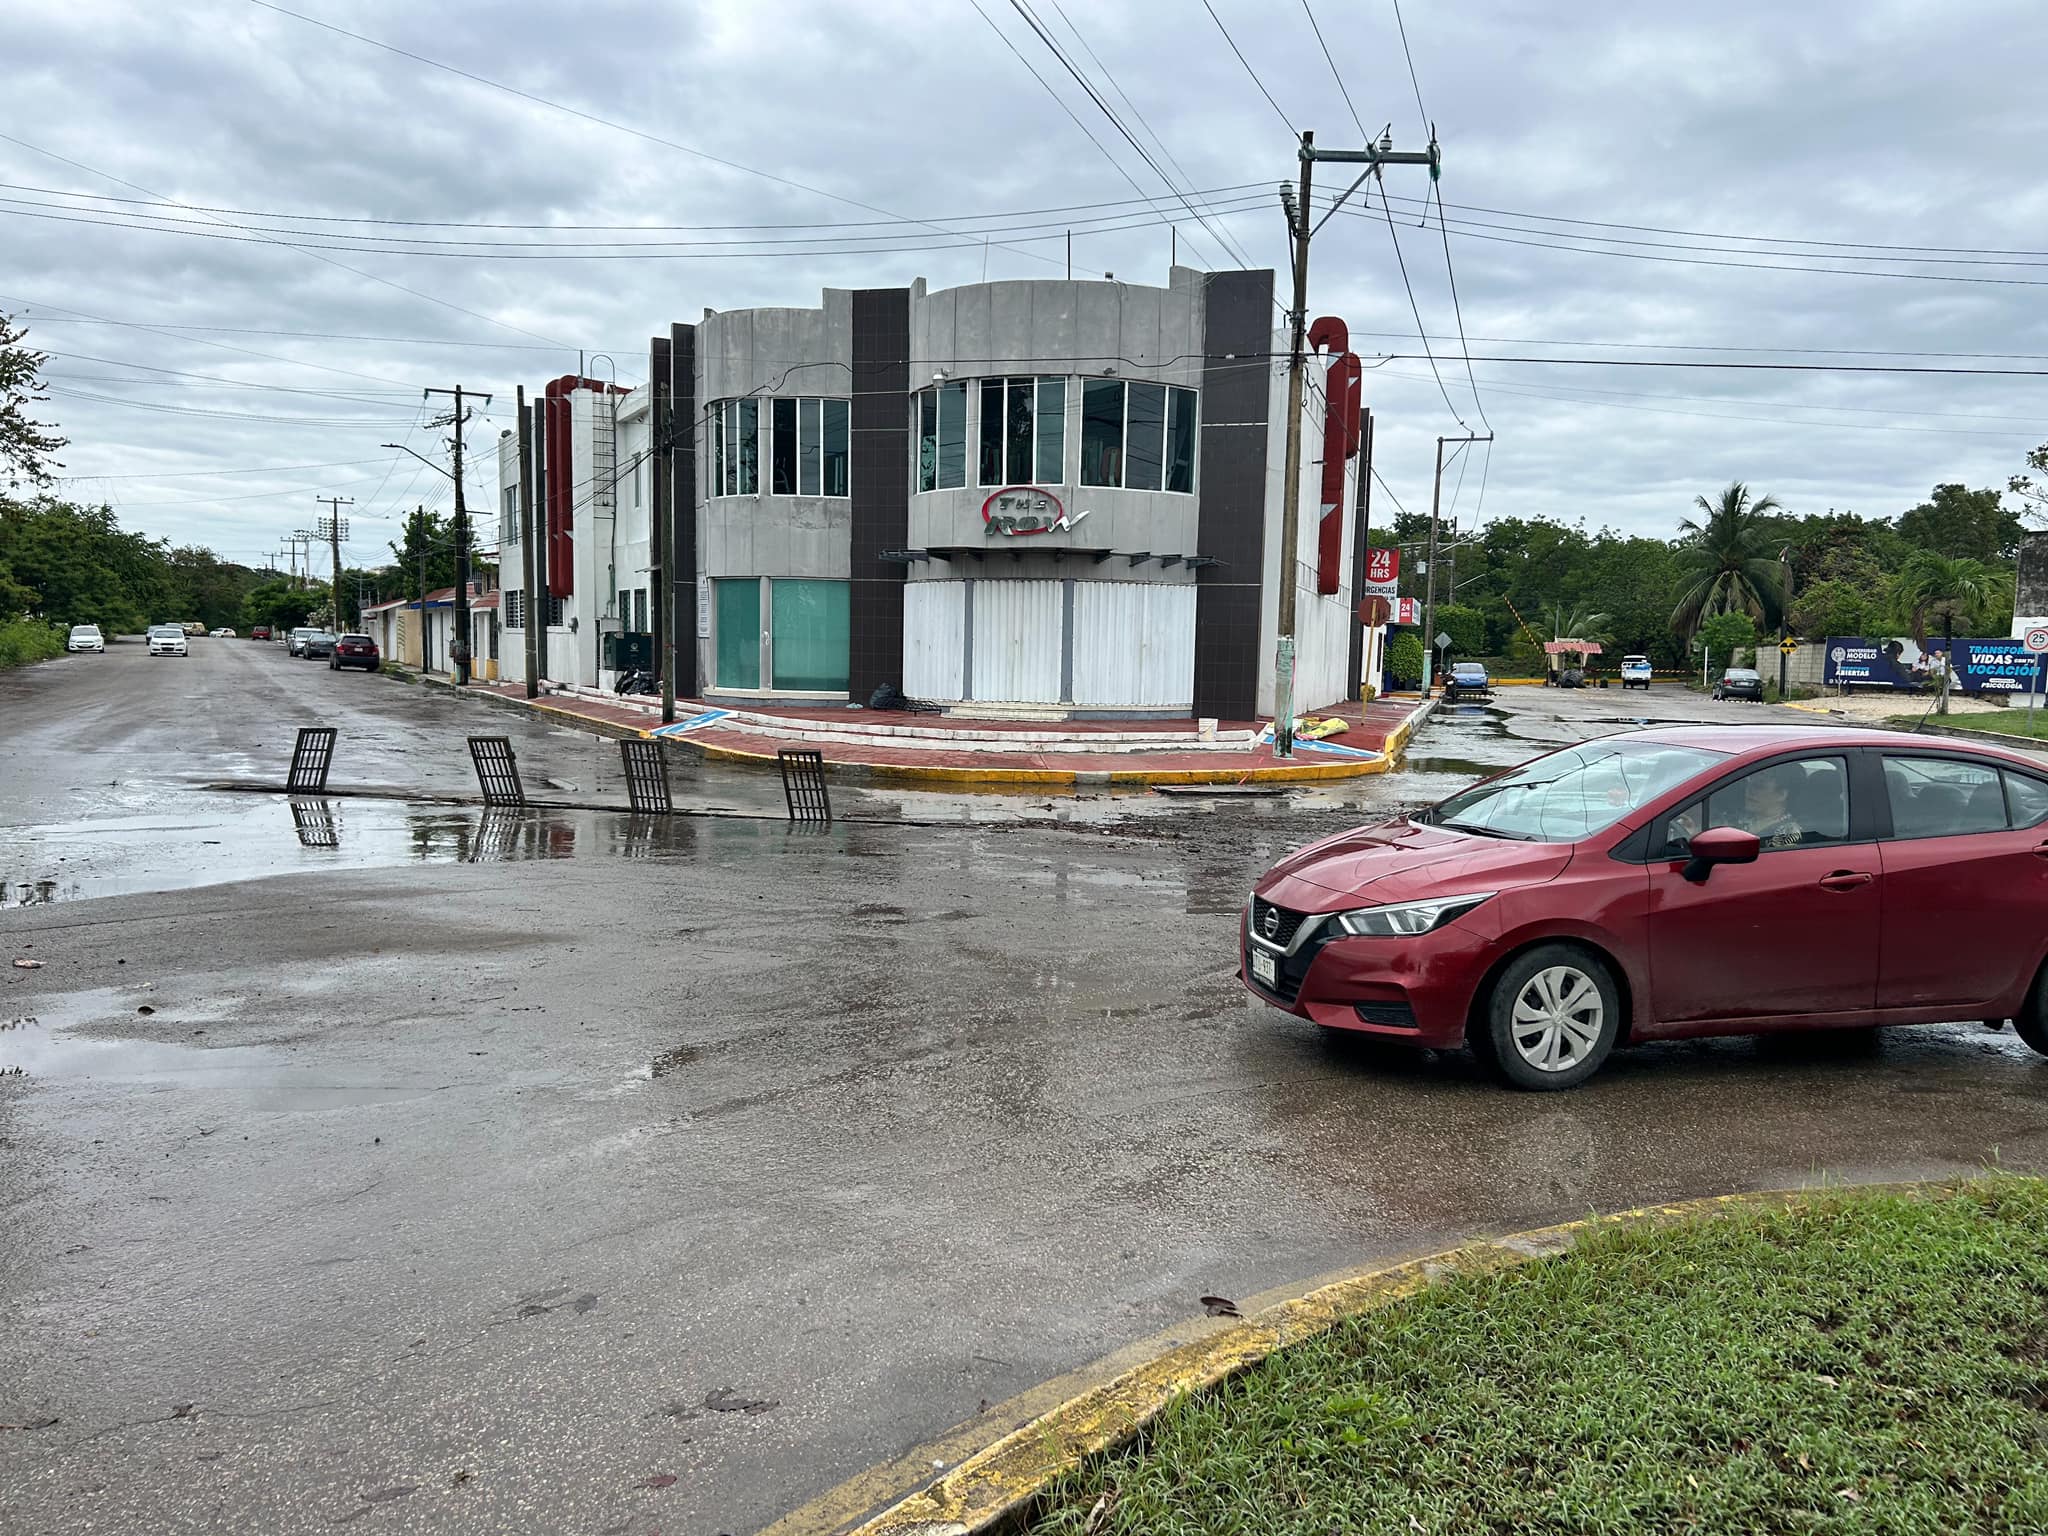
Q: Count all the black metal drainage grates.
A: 4